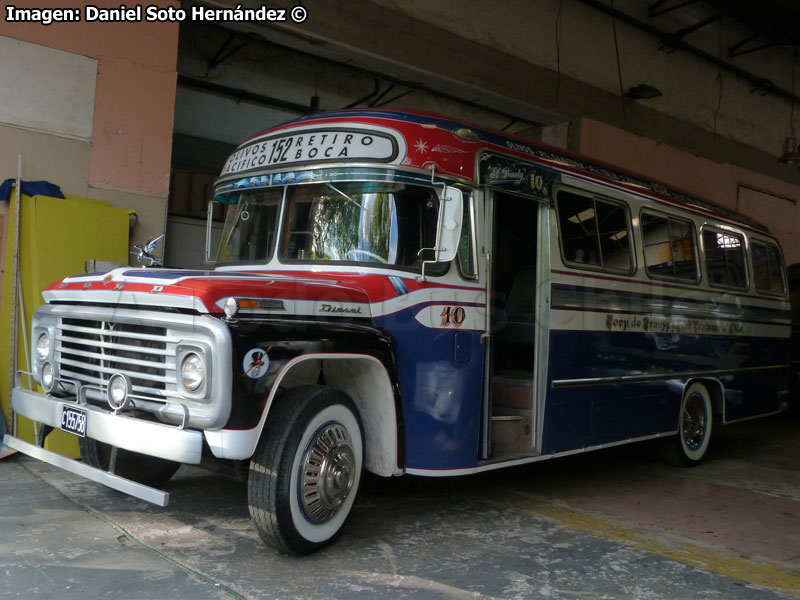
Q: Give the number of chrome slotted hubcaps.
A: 2